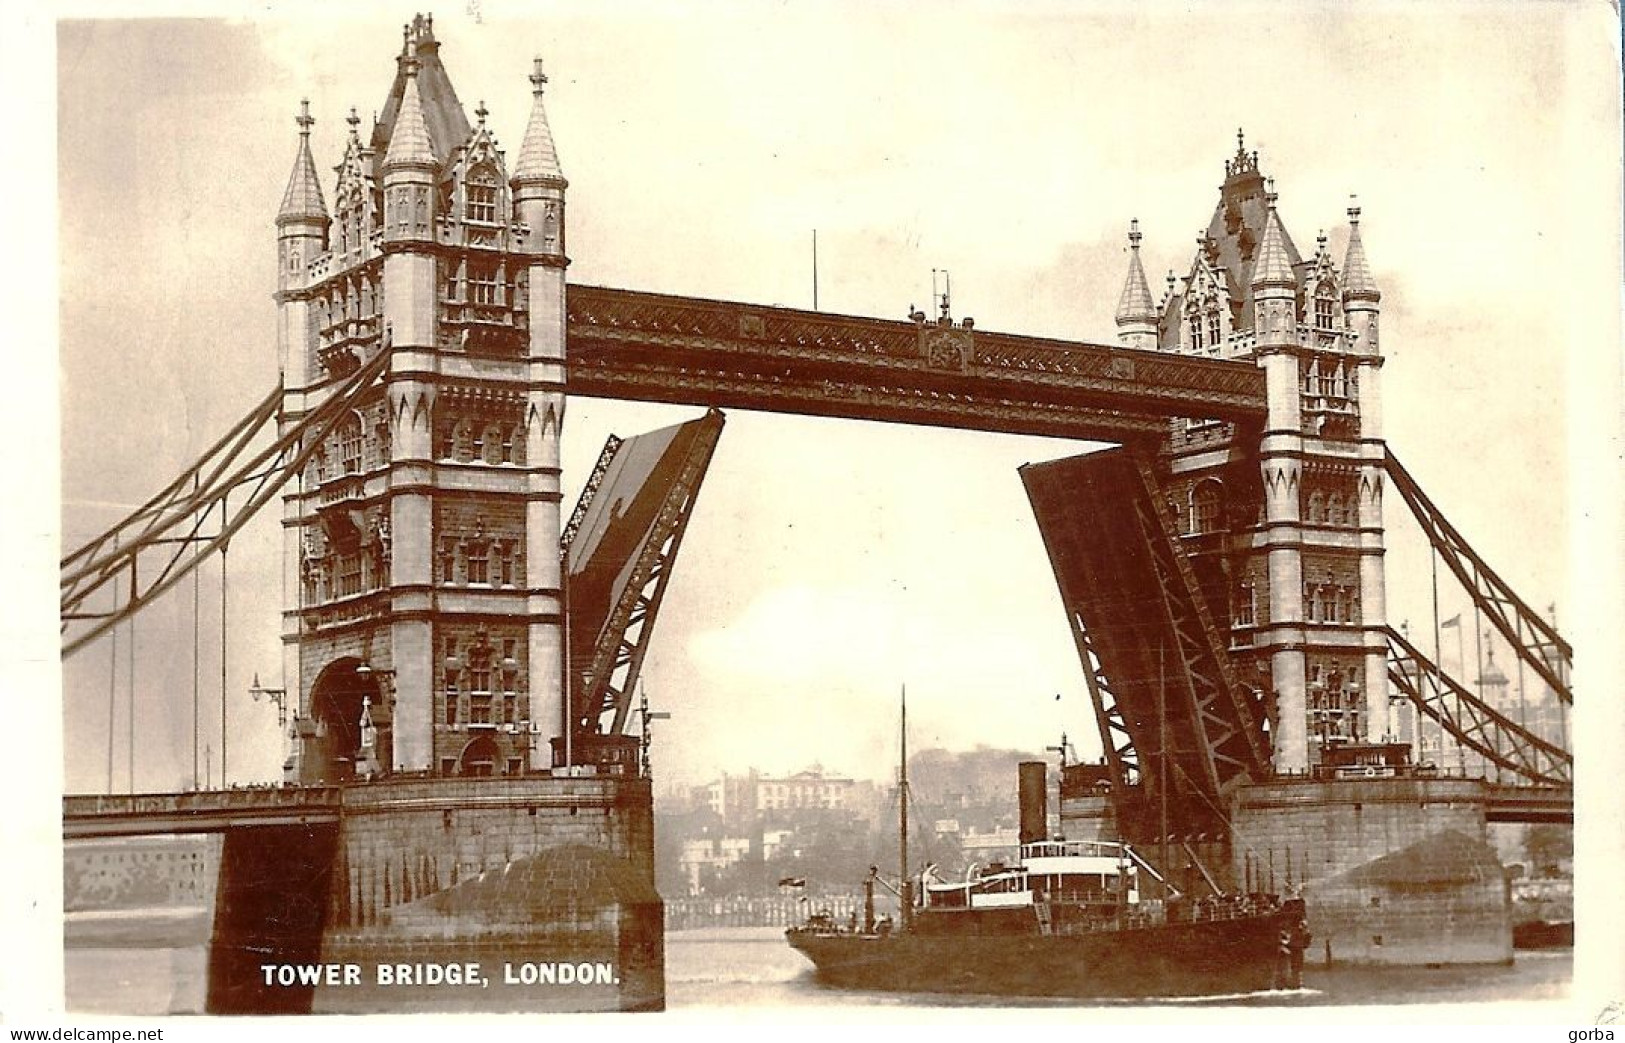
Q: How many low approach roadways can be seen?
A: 2